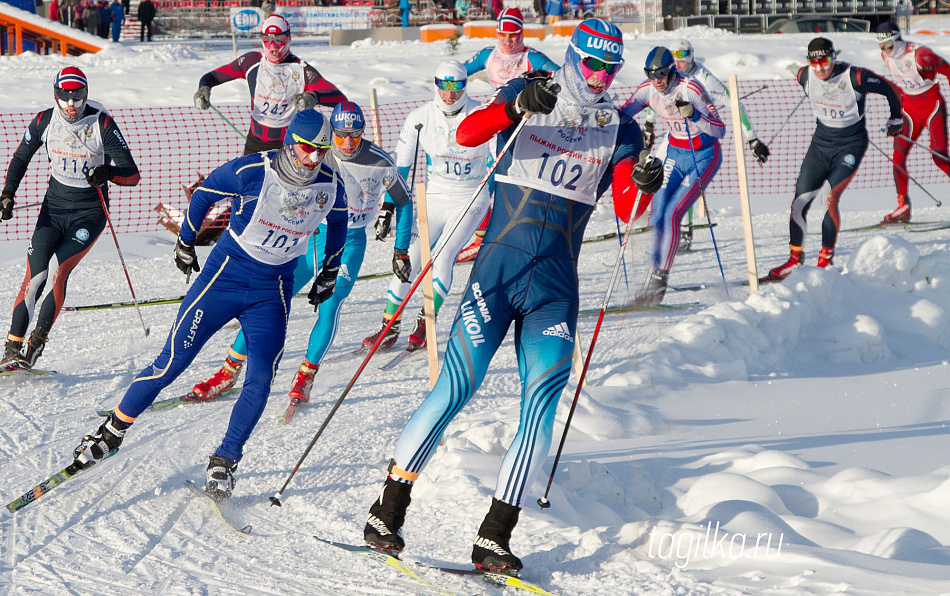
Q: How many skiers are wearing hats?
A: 11